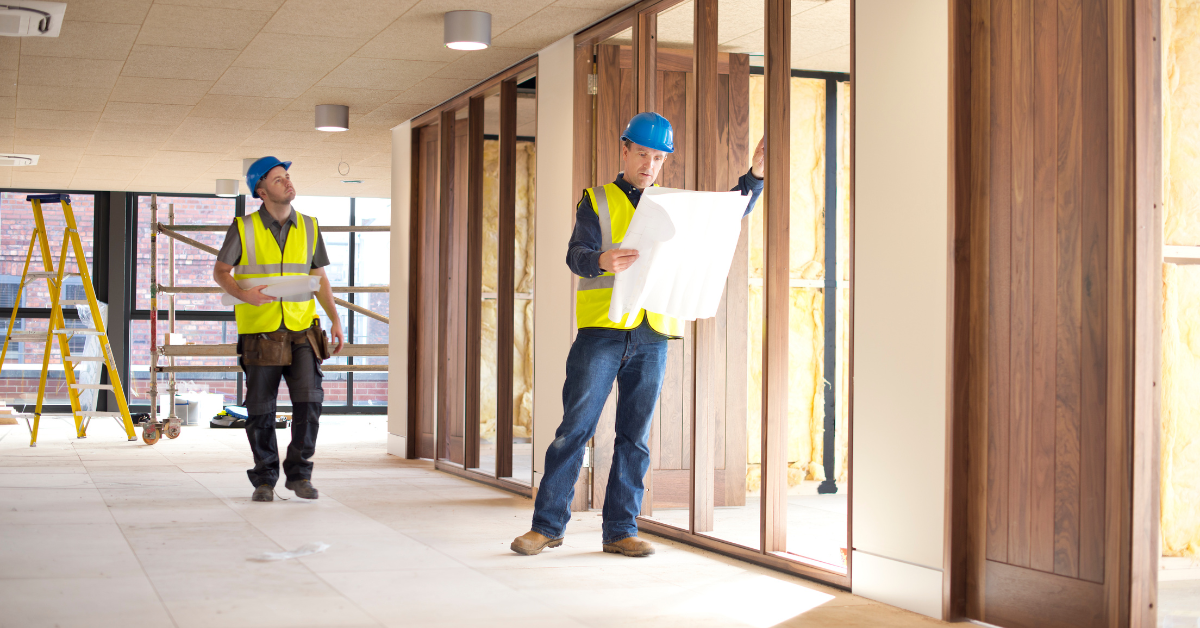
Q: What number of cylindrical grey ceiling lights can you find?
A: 4